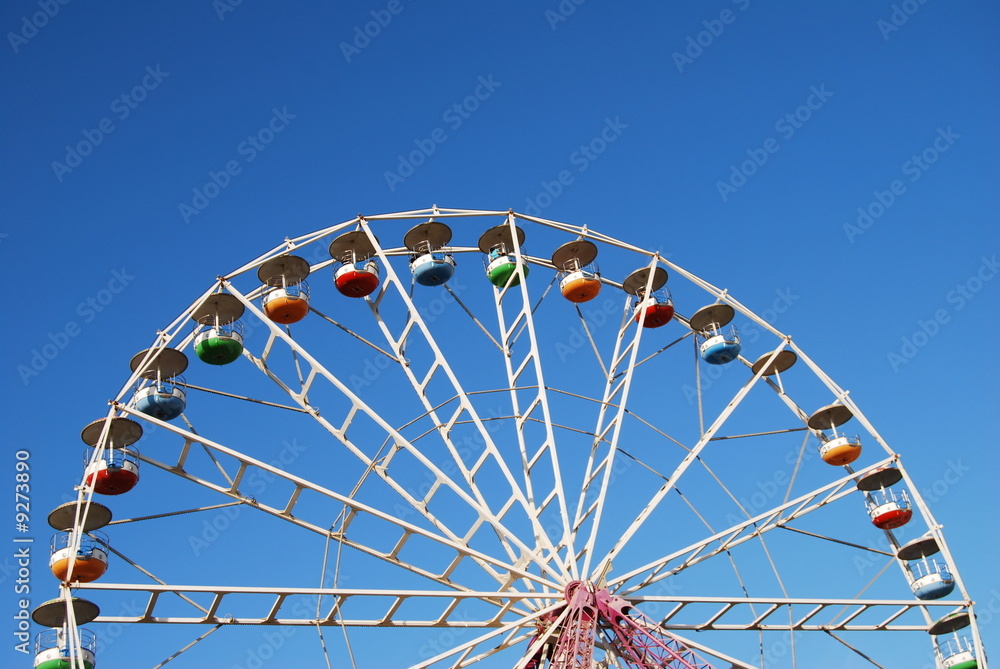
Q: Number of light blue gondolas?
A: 4